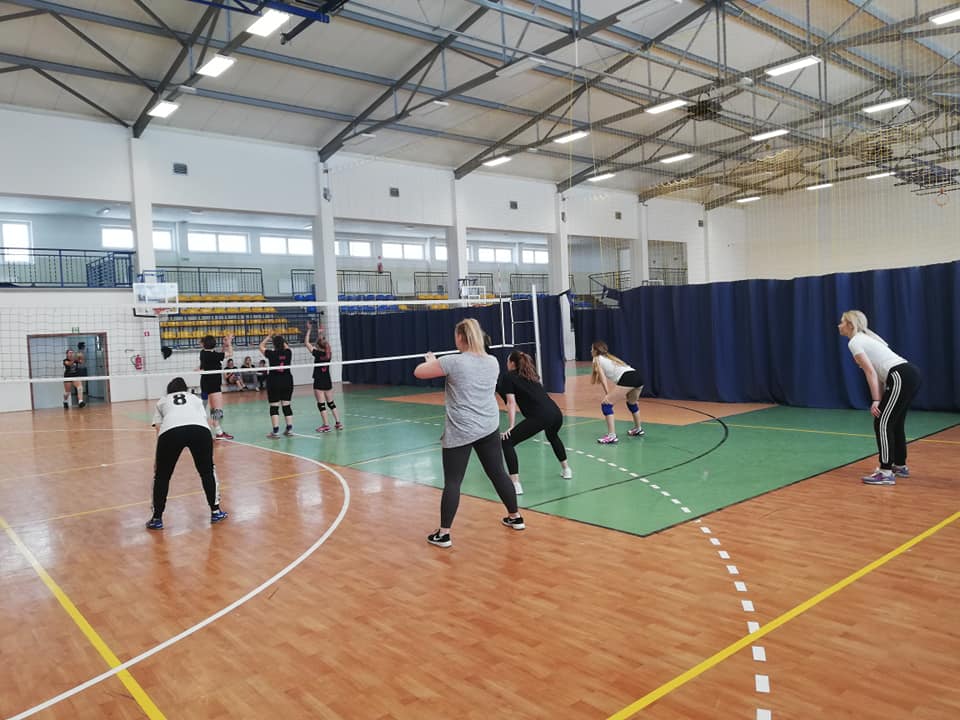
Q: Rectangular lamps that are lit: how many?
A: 15